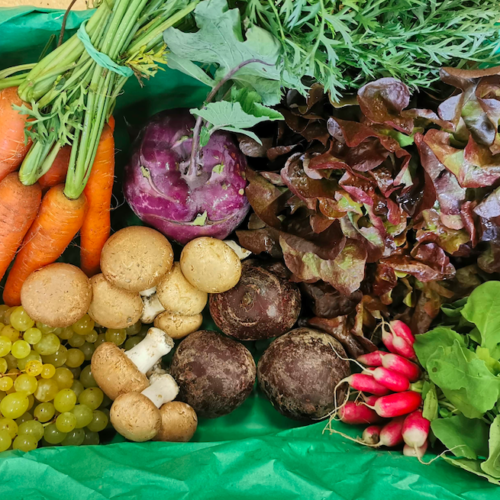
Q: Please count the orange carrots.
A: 5